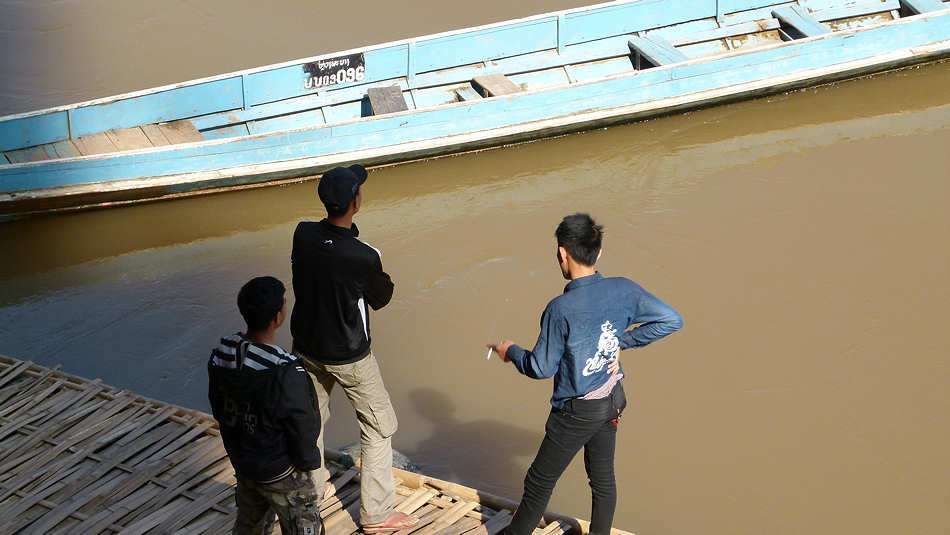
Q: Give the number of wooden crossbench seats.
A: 5